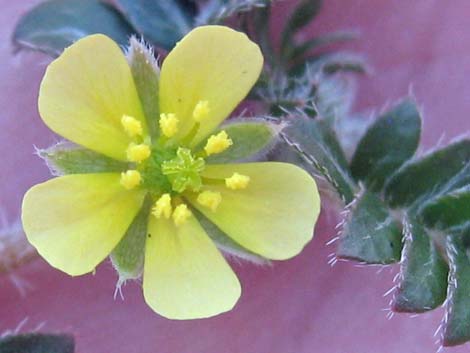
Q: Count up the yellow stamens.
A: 10